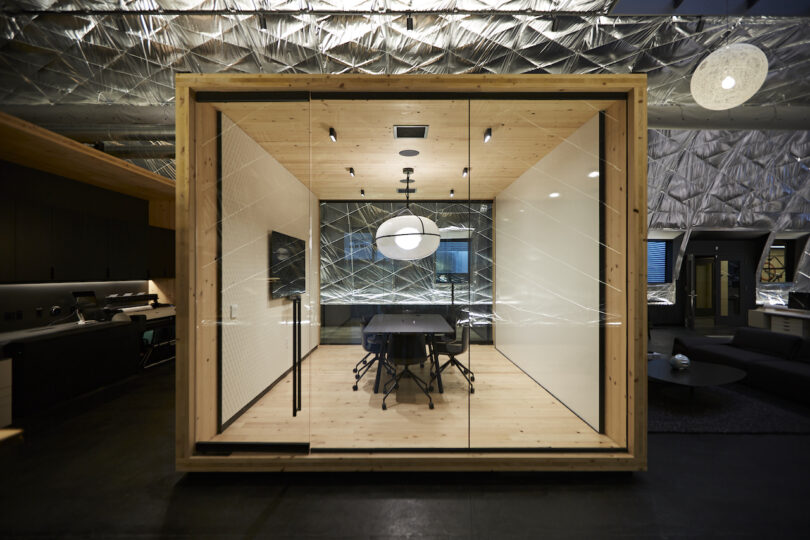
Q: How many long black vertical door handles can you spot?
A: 2